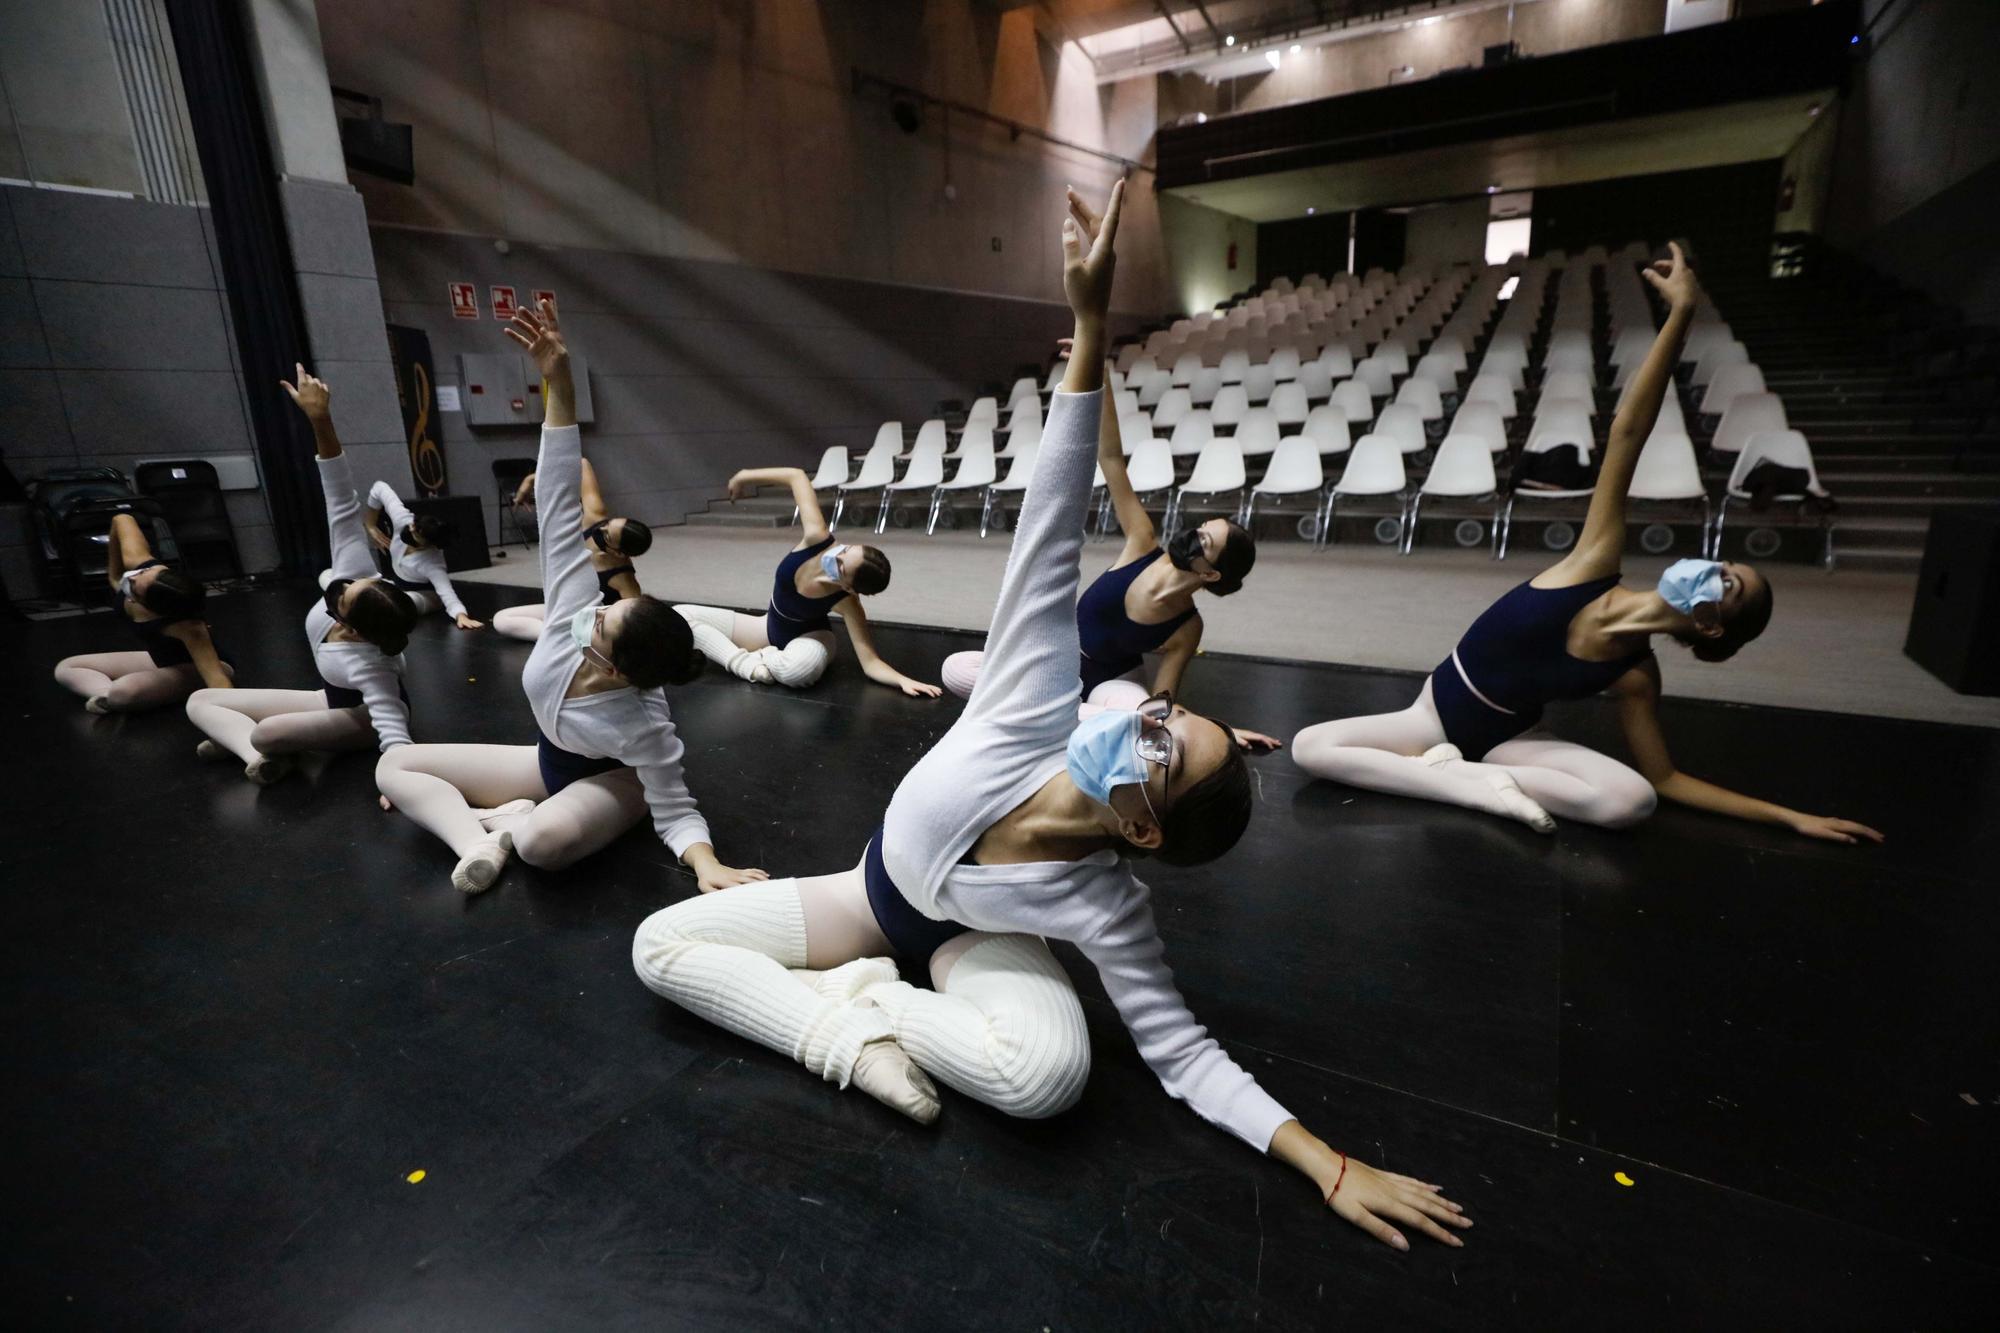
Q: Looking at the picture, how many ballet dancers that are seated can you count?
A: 9